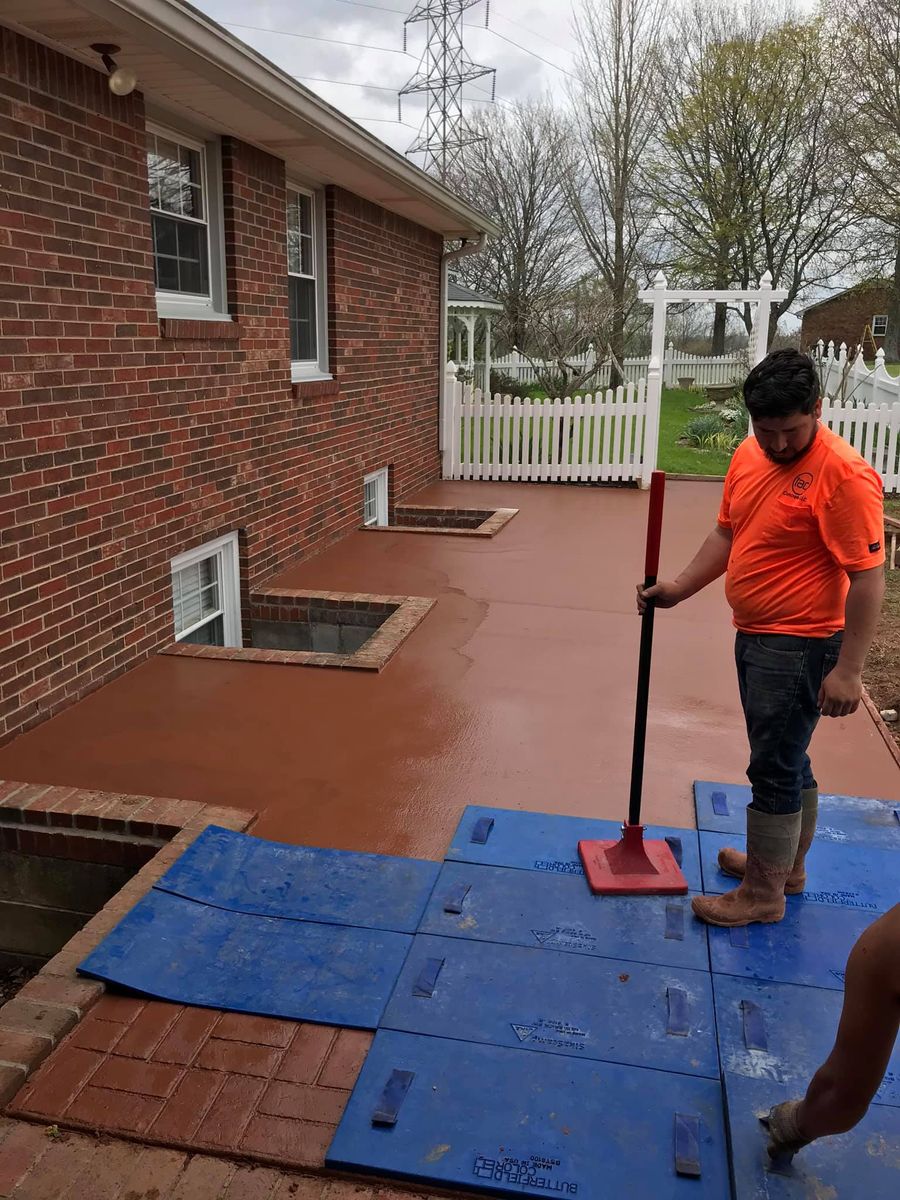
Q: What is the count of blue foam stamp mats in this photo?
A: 11